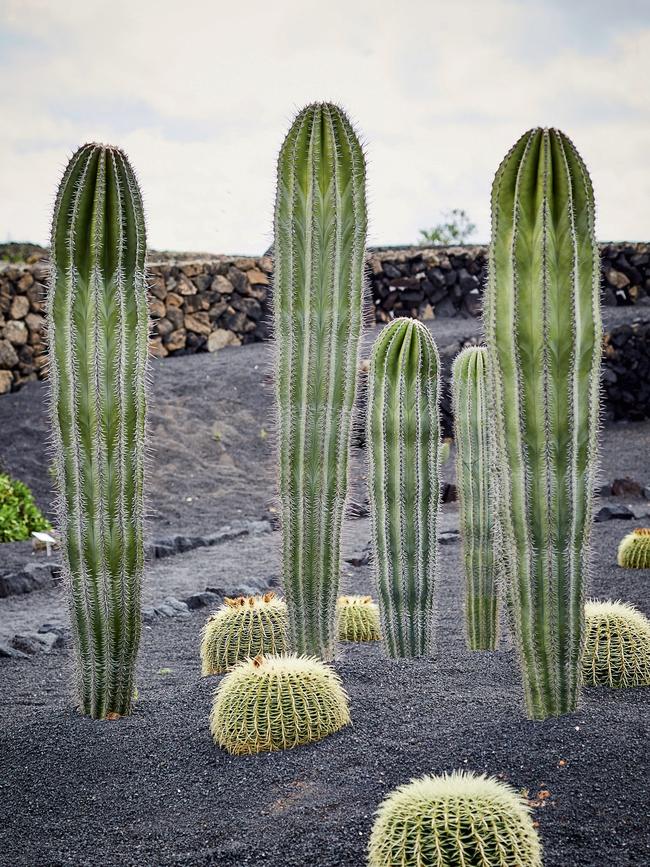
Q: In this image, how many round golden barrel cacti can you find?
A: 6